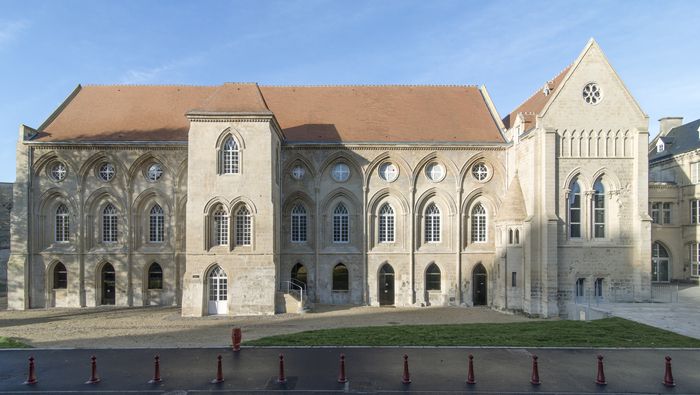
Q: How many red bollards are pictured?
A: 11